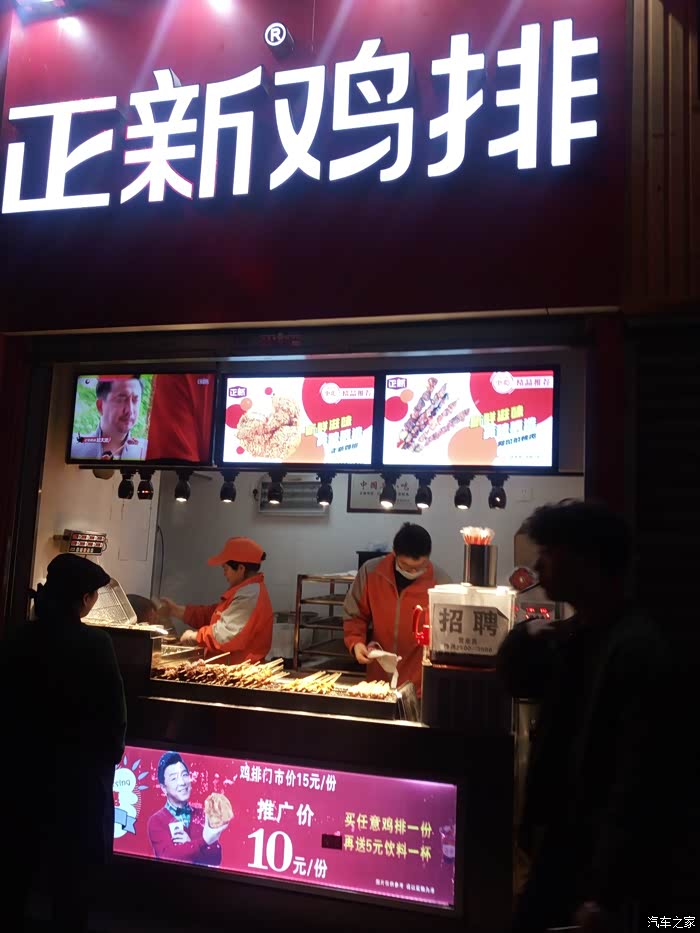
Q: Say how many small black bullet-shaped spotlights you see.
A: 10